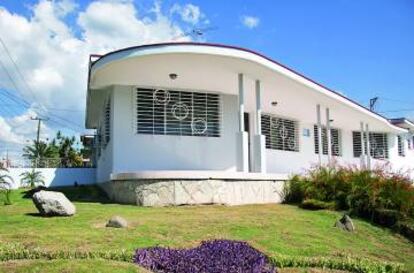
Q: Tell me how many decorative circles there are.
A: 6